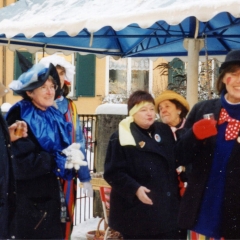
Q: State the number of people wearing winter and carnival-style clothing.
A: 5